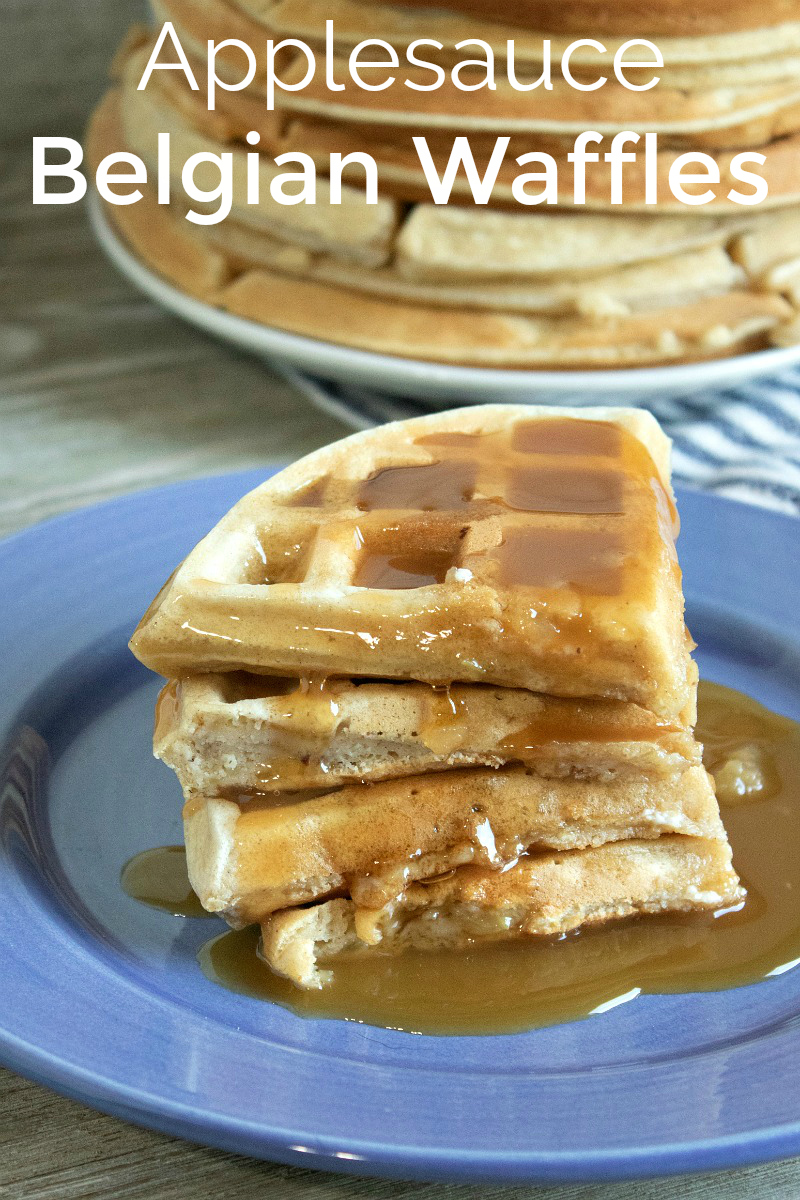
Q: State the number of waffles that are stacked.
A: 4